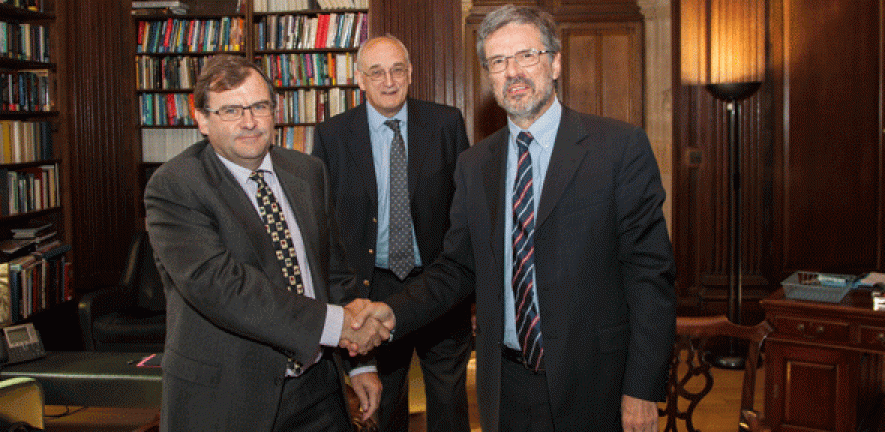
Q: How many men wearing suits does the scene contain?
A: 3